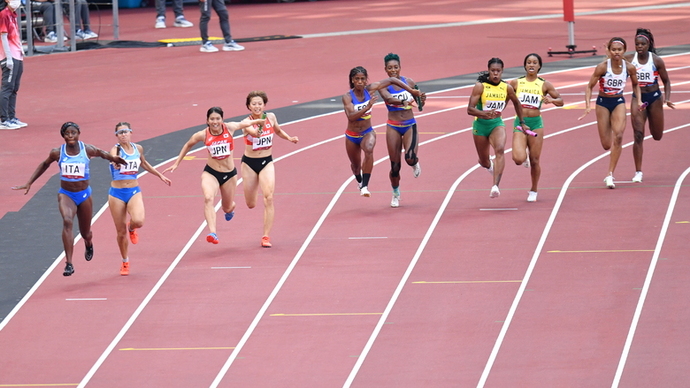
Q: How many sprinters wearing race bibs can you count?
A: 10